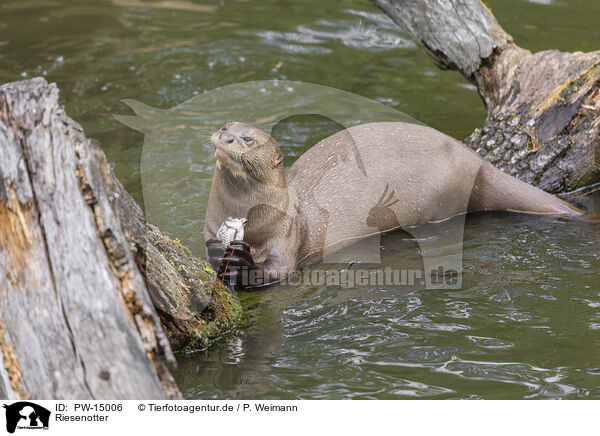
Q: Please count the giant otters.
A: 1